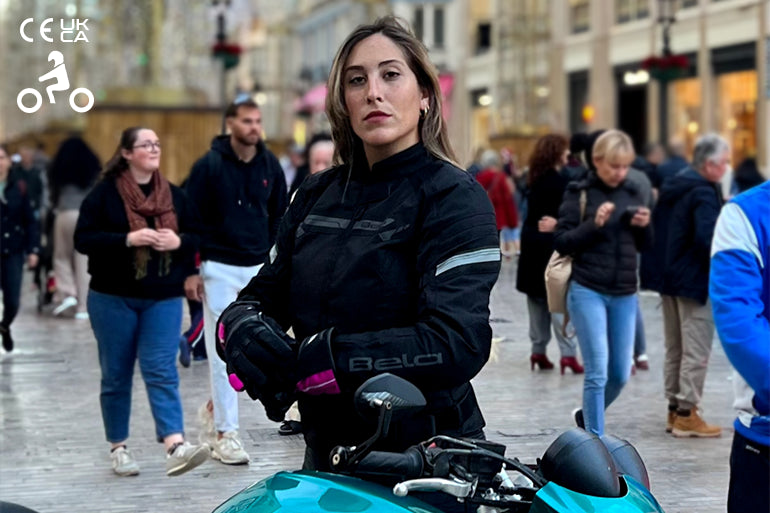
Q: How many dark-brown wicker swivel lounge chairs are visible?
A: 0